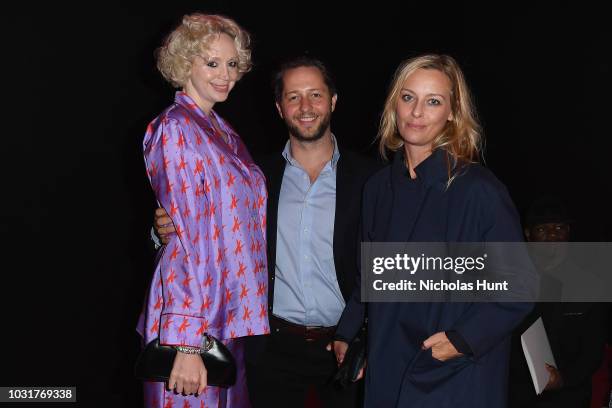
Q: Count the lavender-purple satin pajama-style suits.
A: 1